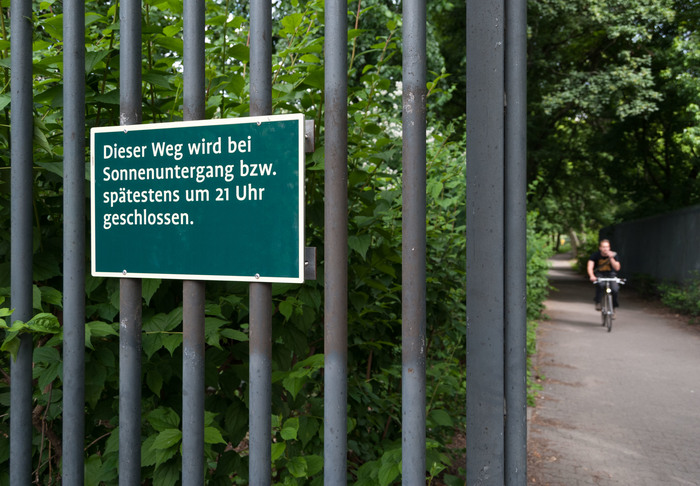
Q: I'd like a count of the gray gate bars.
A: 9